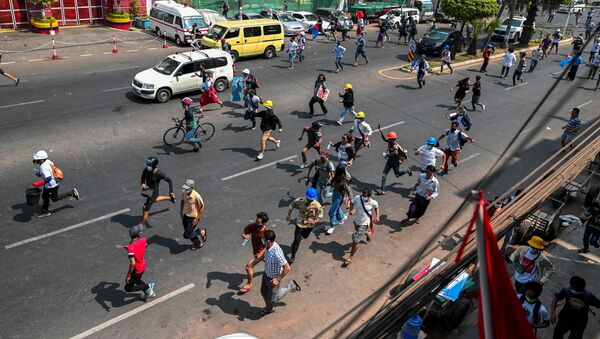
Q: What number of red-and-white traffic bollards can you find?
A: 3